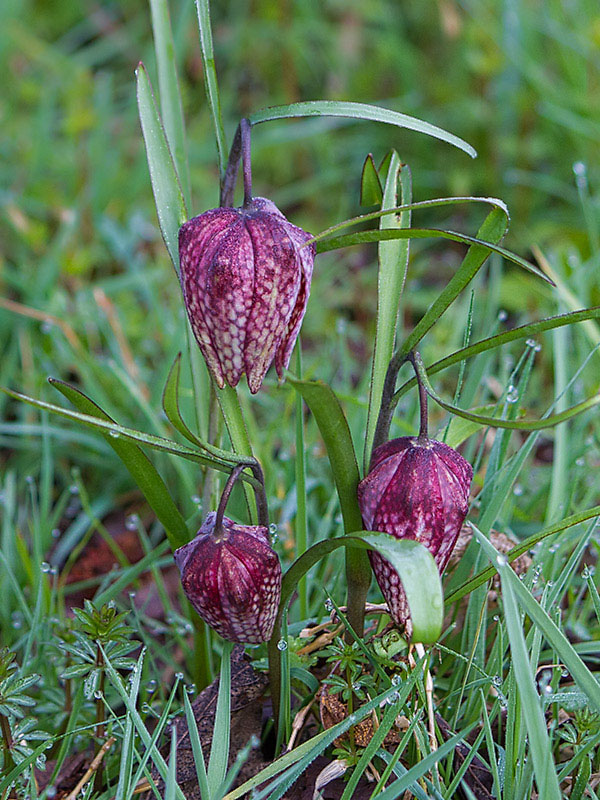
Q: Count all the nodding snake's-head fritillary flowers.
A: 3